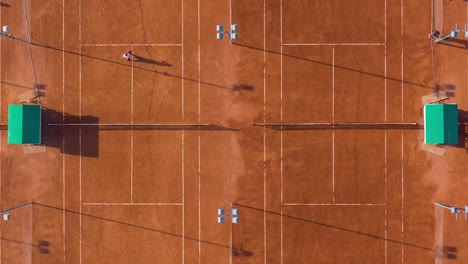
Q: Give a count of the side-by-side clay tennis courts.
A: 2